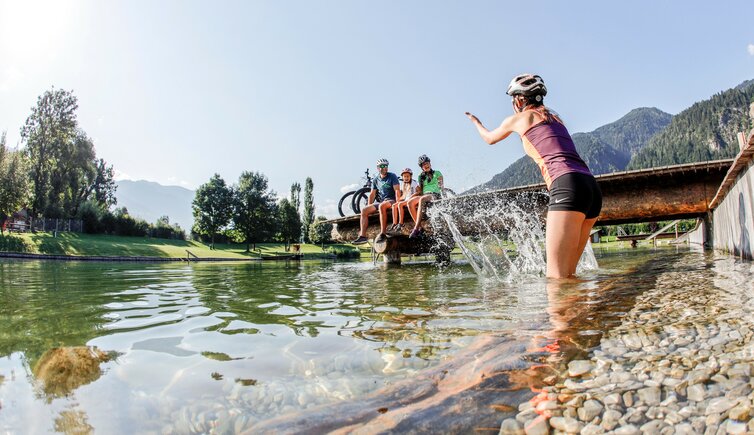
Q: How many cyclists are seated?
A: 3